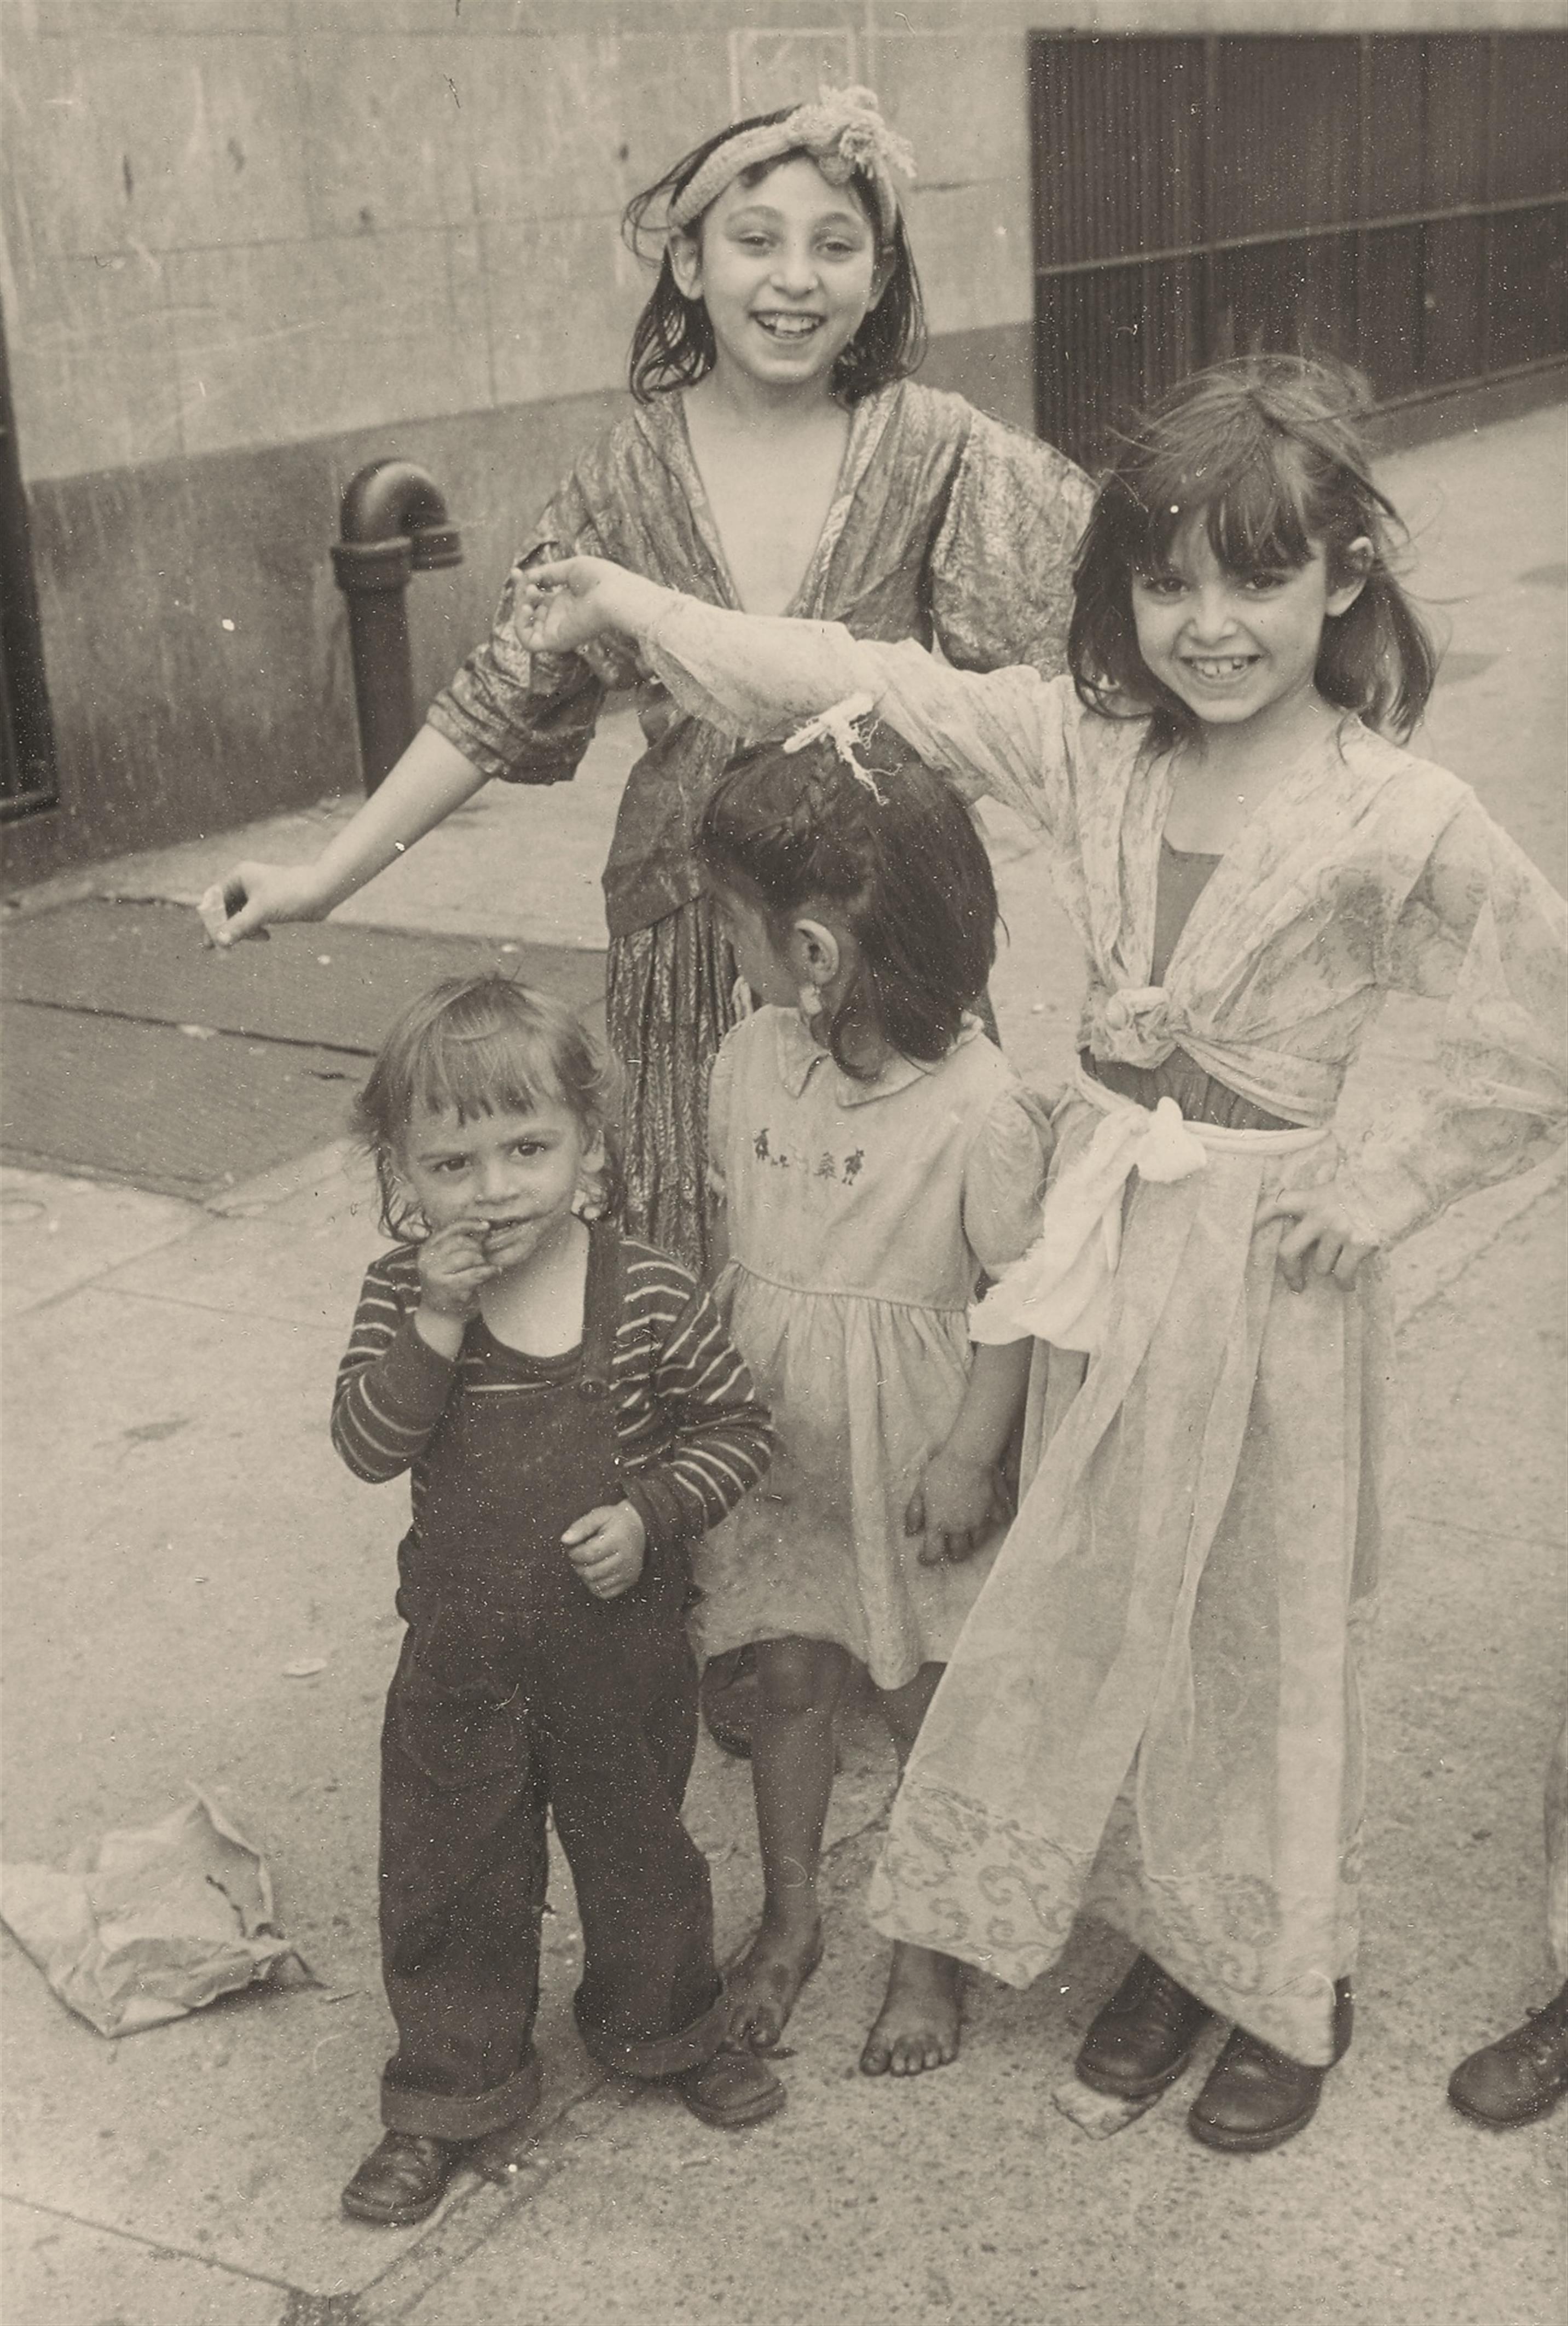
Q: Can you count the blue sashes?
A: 0